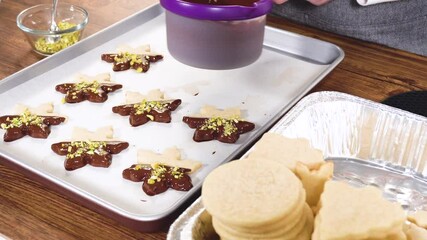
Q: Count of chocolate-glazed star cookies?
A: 7